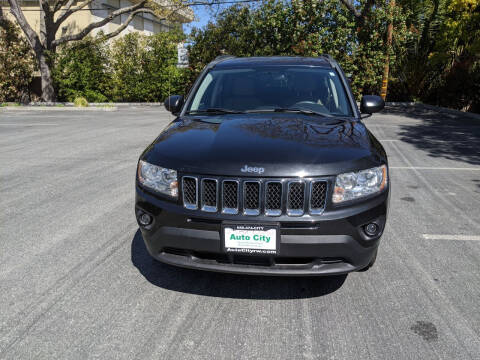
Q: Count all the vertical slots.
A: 7